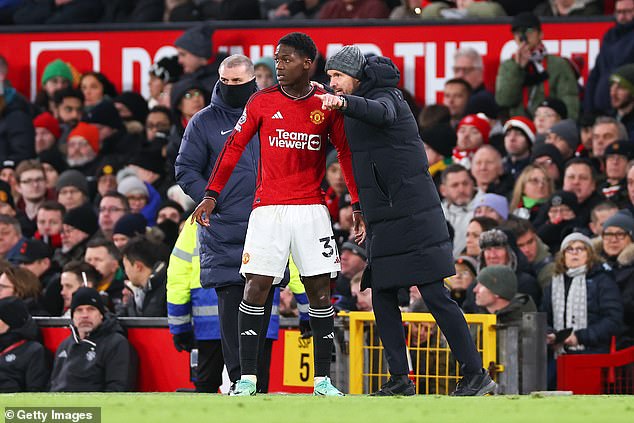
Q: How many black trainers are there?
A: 2